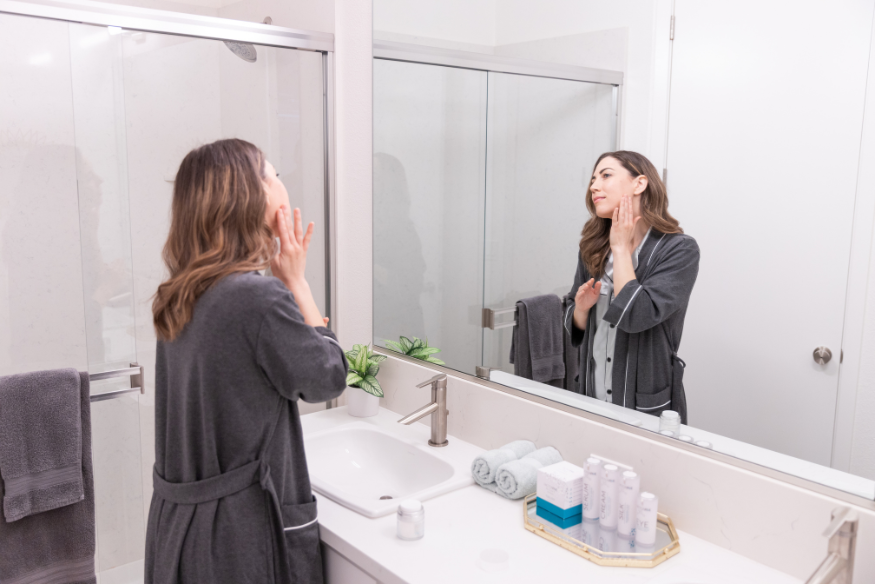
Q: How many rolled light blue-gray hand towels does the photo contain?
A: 2